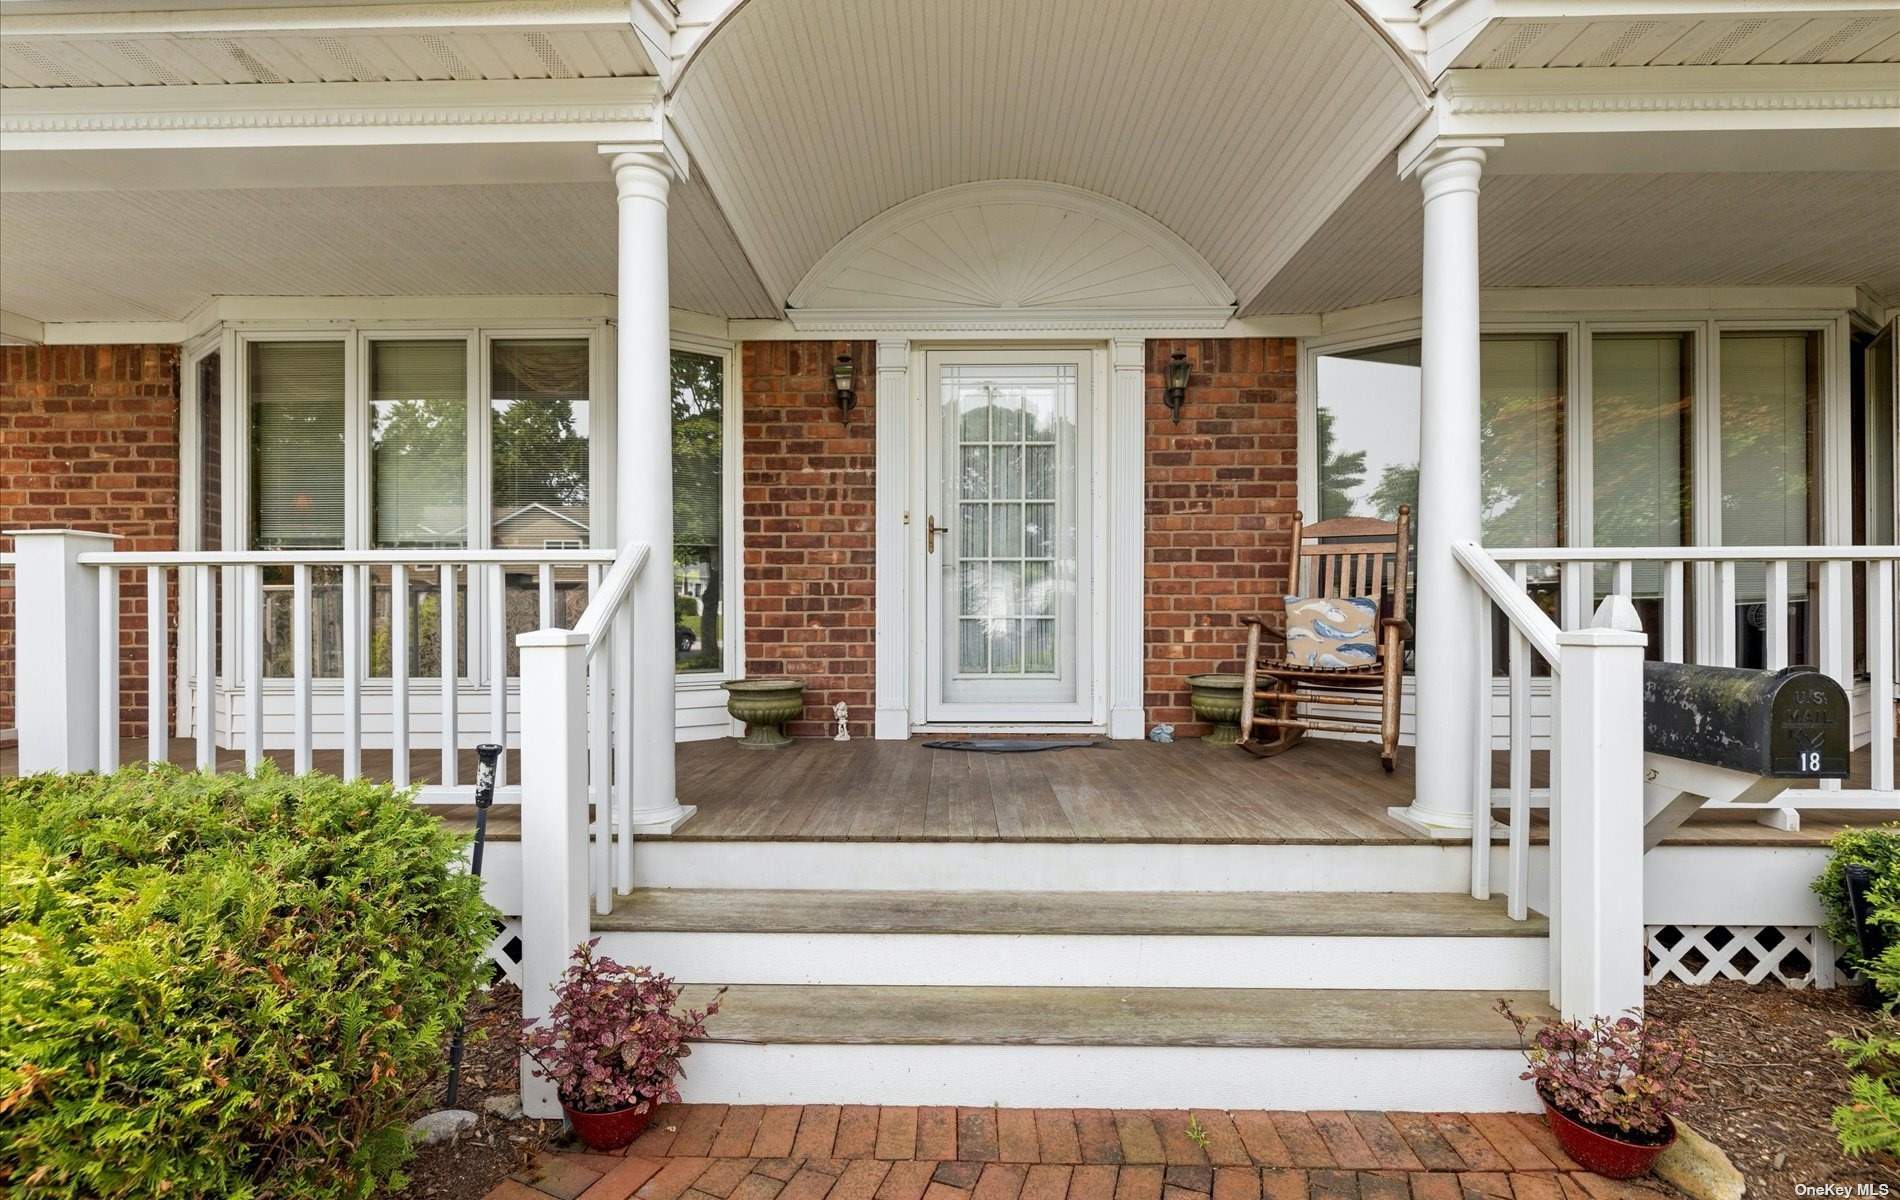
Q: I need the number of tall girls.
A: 0